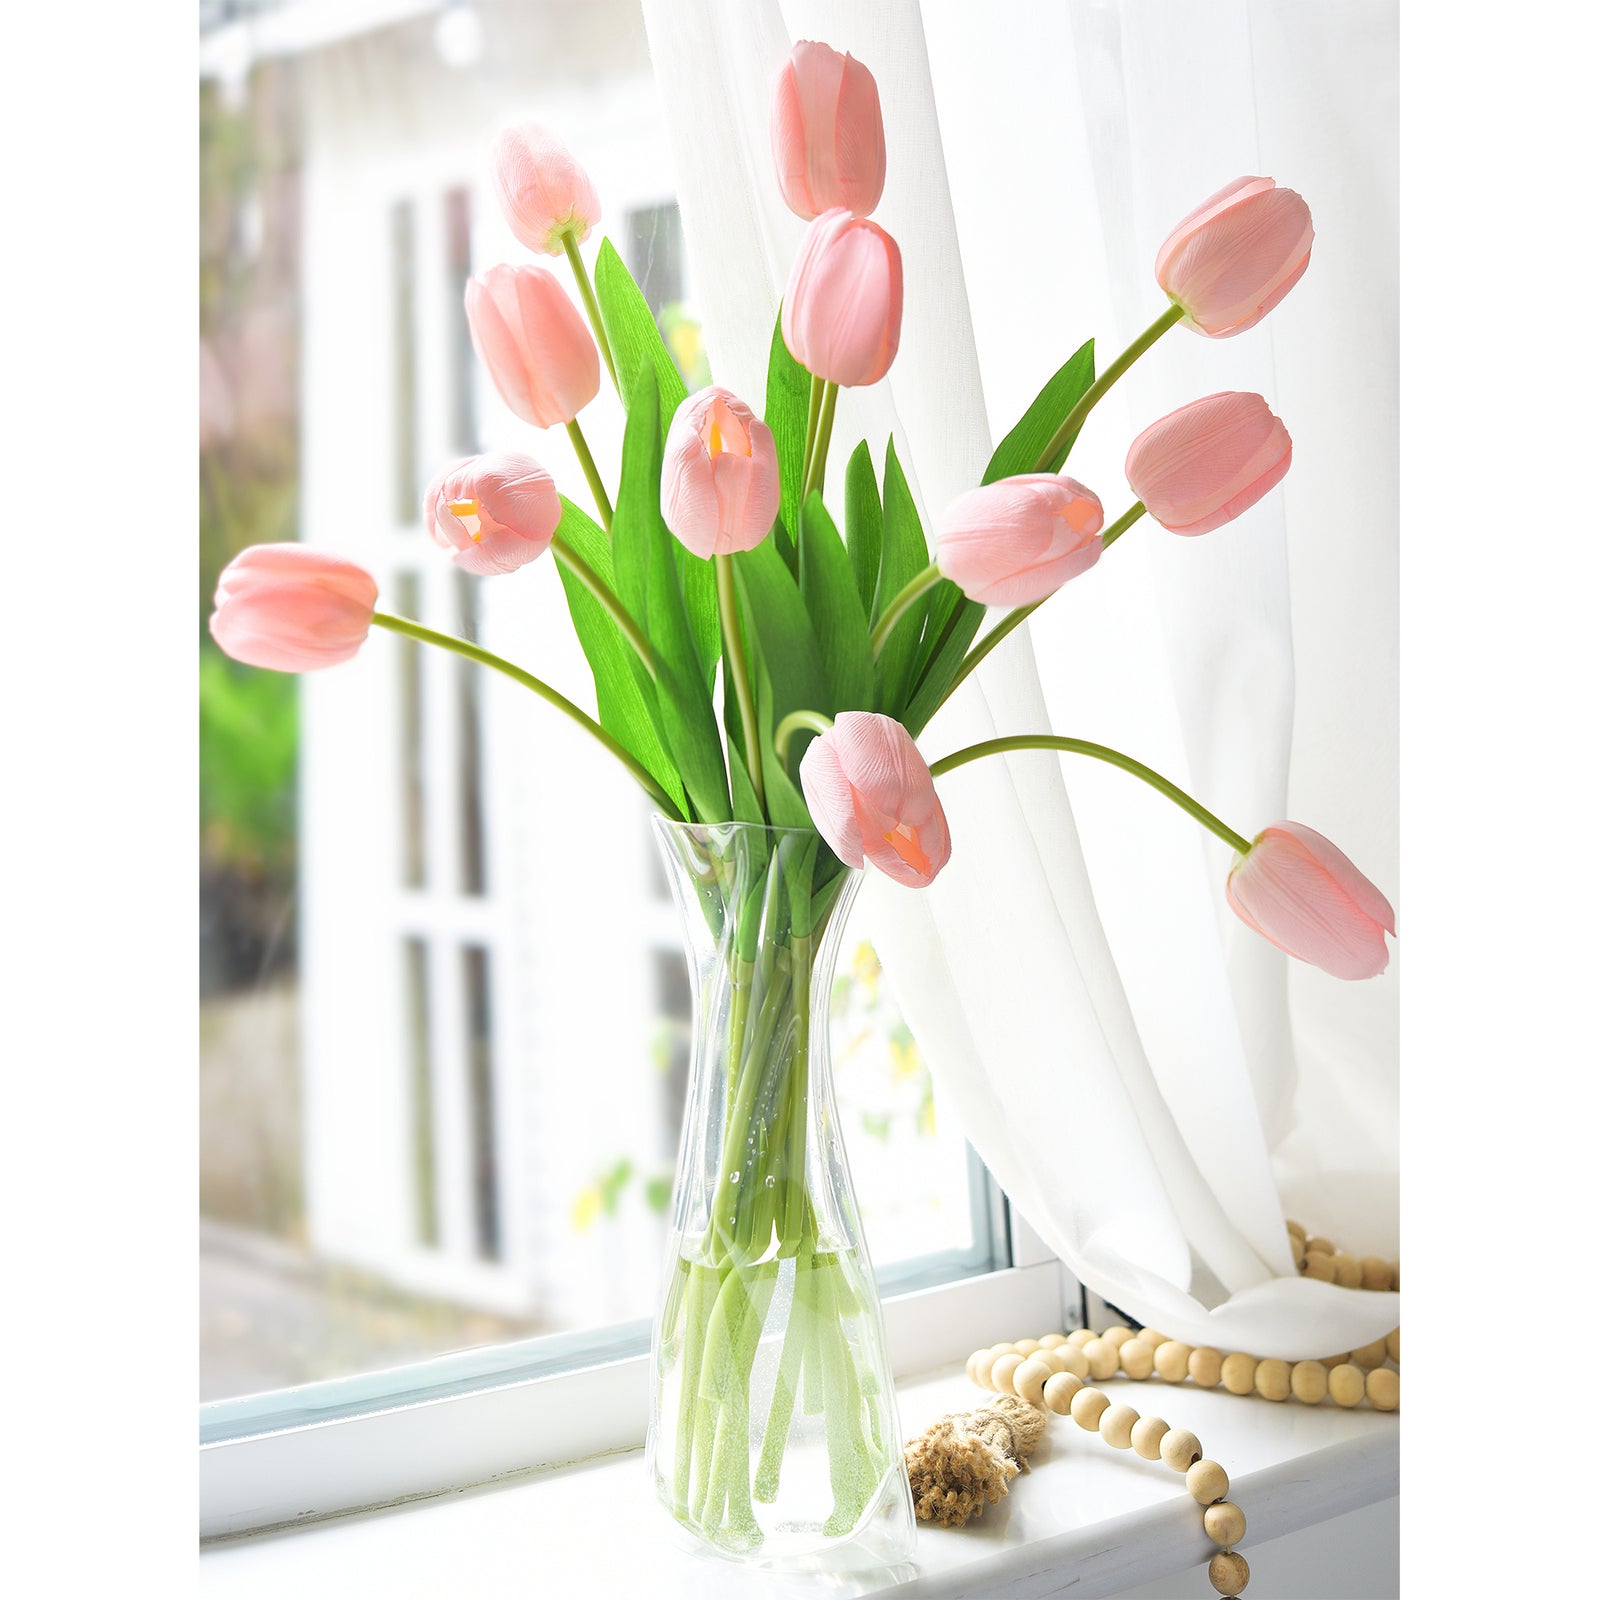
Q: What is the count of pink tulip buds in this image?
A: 12